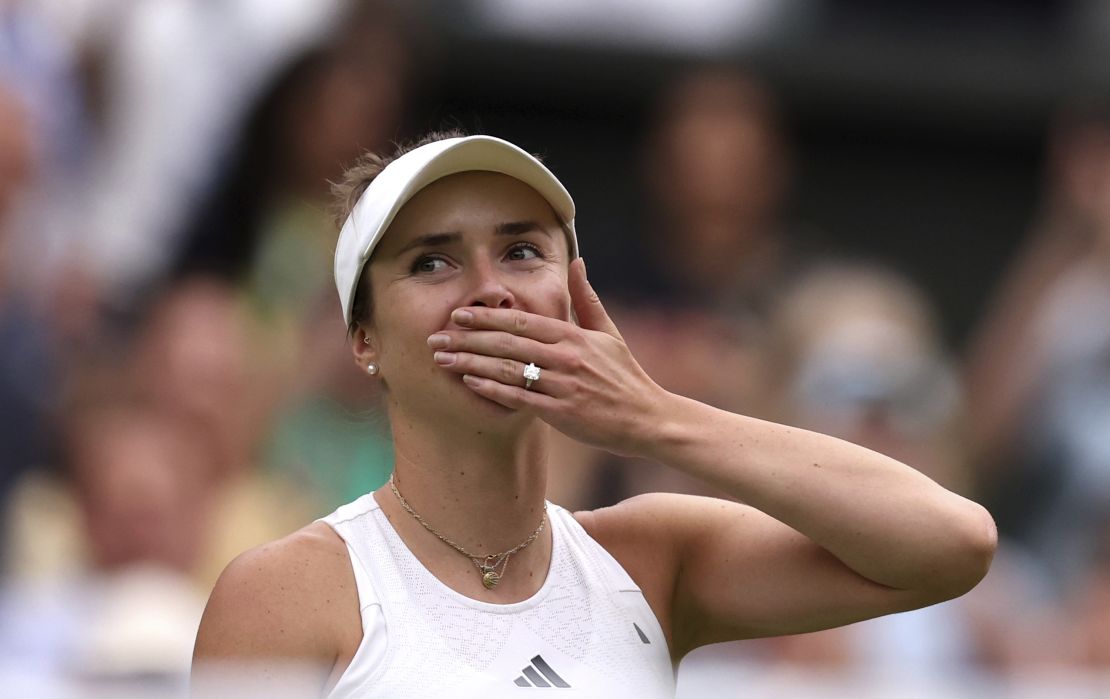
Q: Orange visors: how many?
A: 0